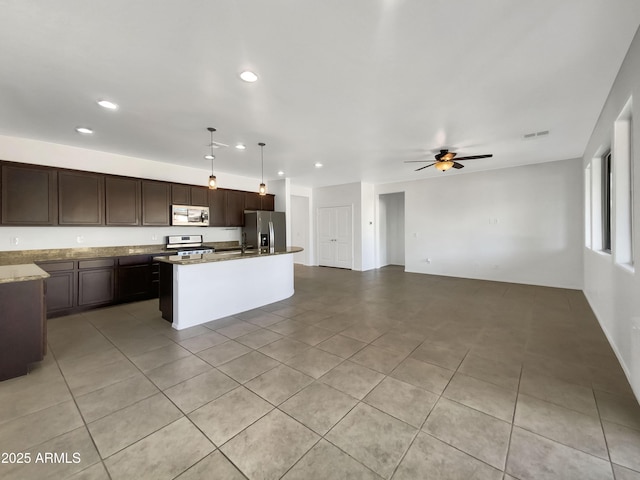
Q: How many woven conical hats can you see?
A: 0